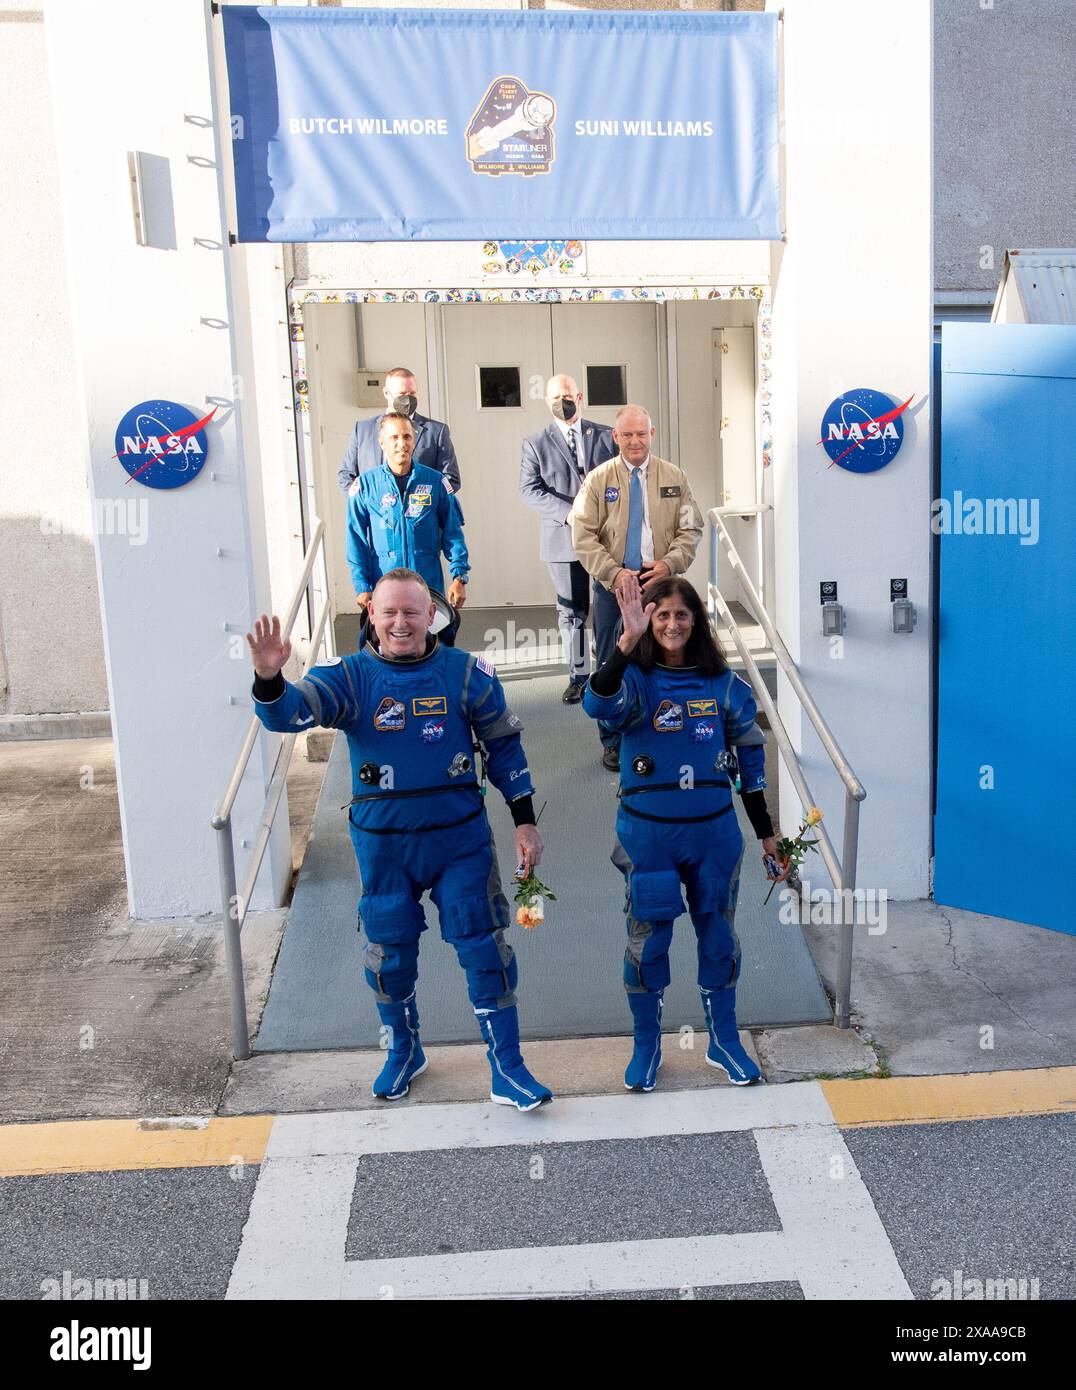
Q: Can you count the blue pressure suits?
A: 2